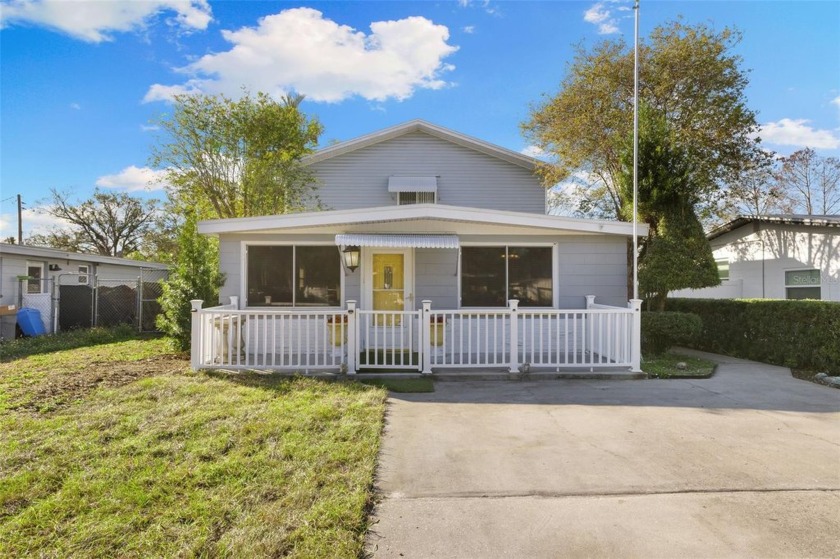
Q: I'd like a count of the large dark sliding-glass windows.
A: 2